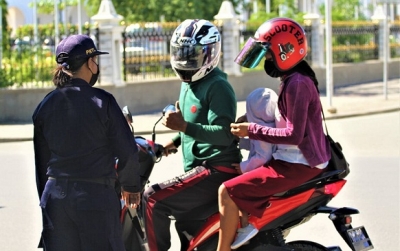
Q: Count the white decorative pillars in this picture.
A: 4